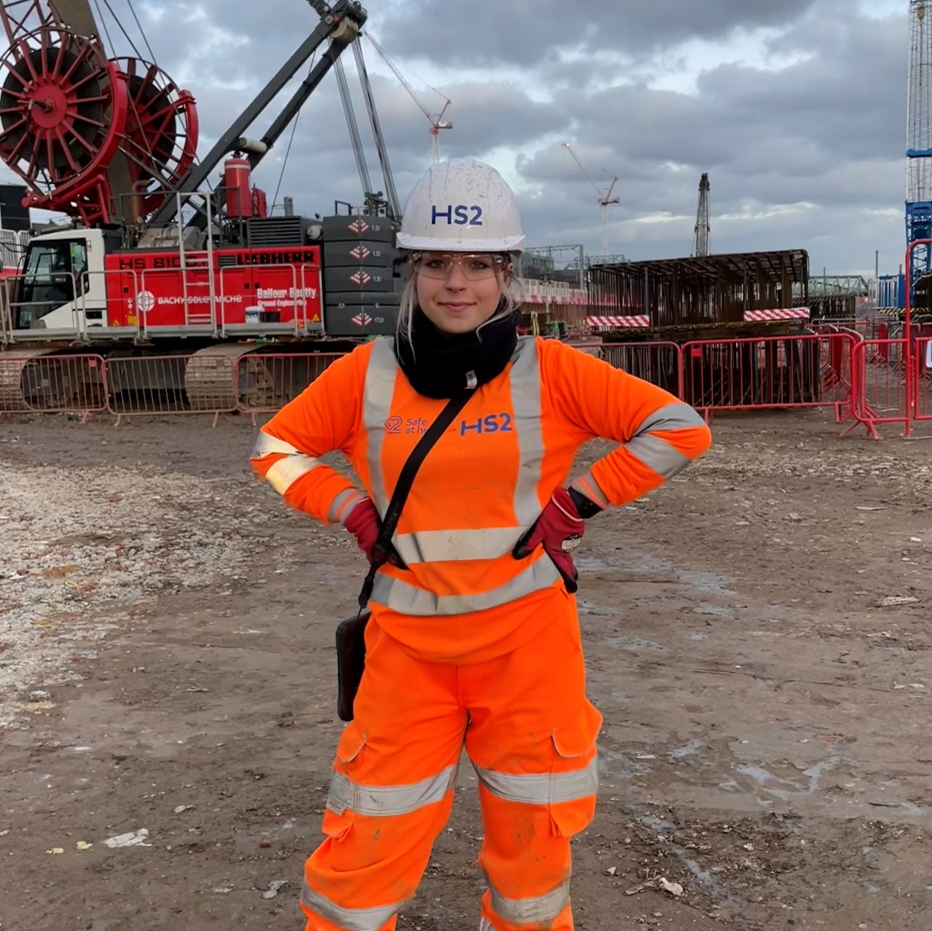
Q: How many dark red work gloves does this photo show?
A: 2